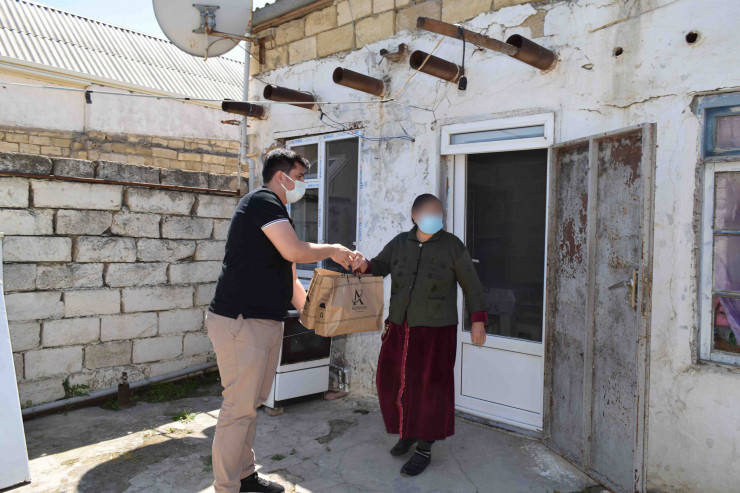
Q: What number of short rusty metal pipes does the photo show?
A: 5